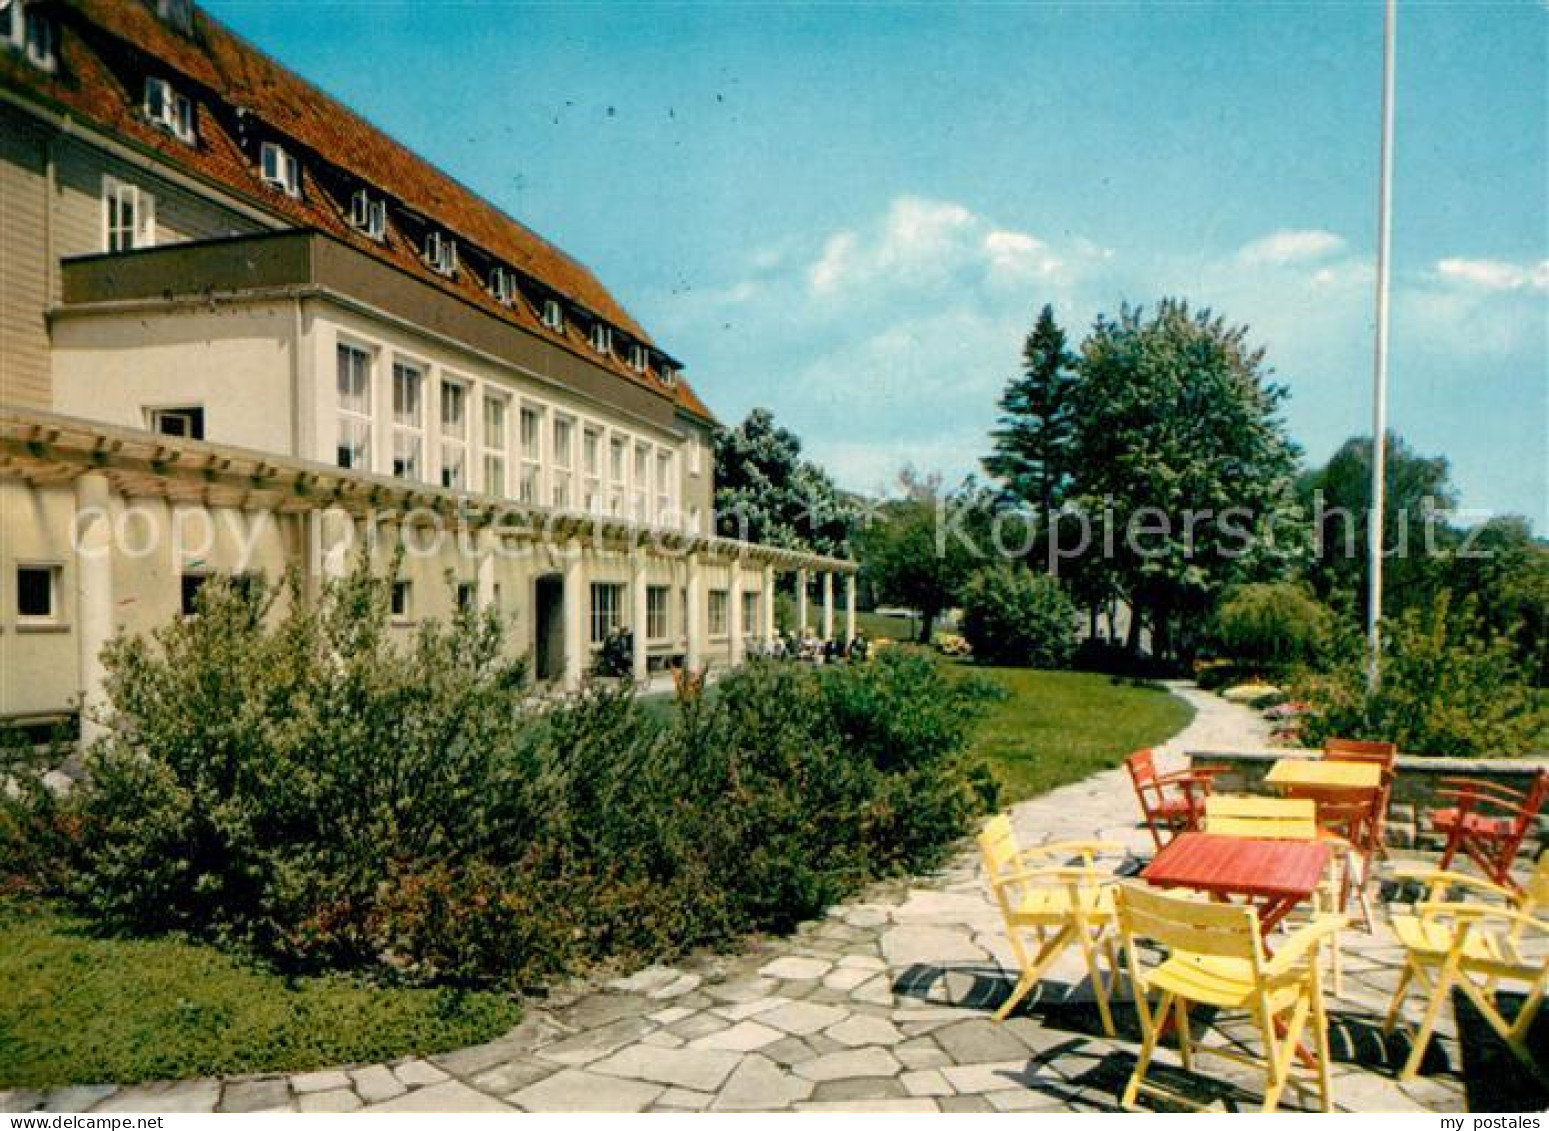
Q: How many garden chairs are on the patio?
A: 8